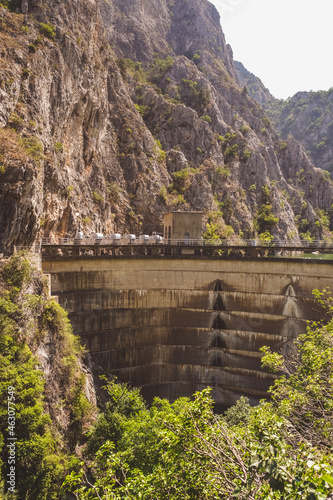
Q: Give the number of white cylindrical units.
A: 6